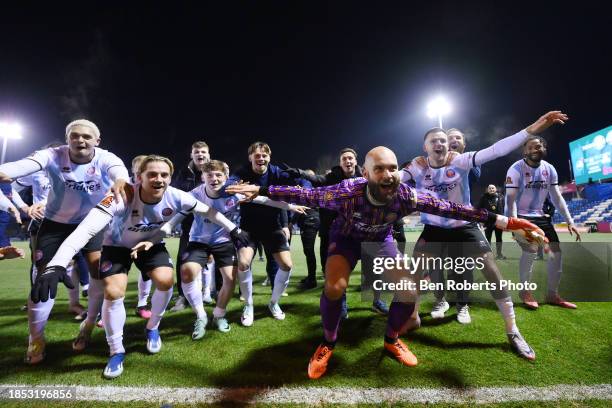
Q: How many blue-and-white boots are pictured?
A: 2